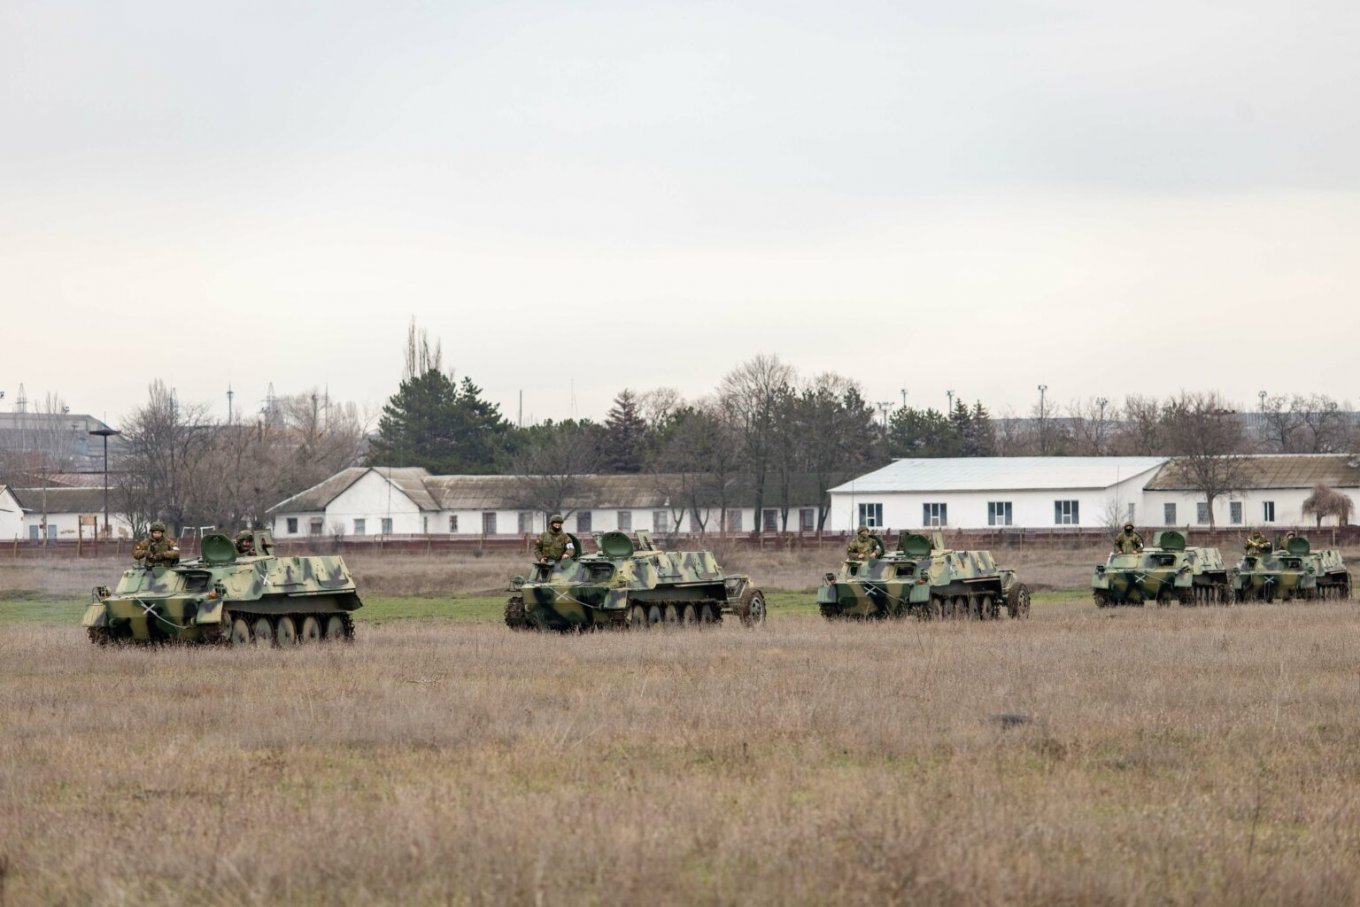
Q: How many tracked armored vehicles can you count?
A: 5